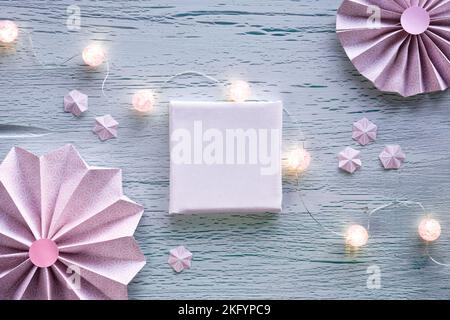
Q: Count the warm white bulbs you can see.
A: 7